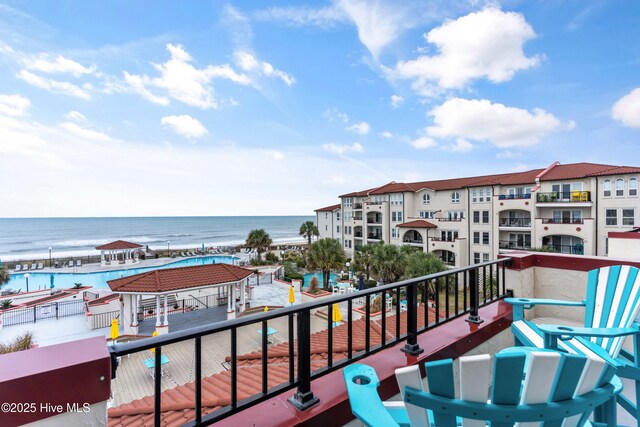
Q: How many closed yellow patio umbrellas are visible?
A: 5